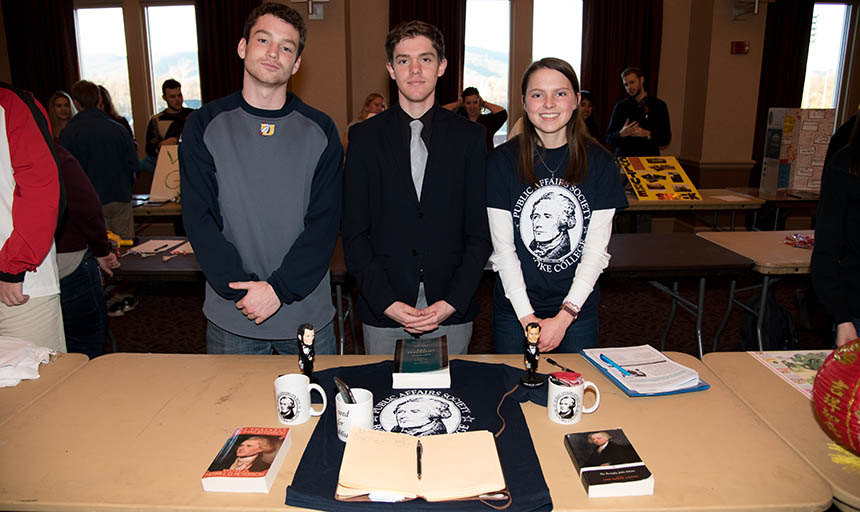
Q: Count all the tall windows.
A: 5